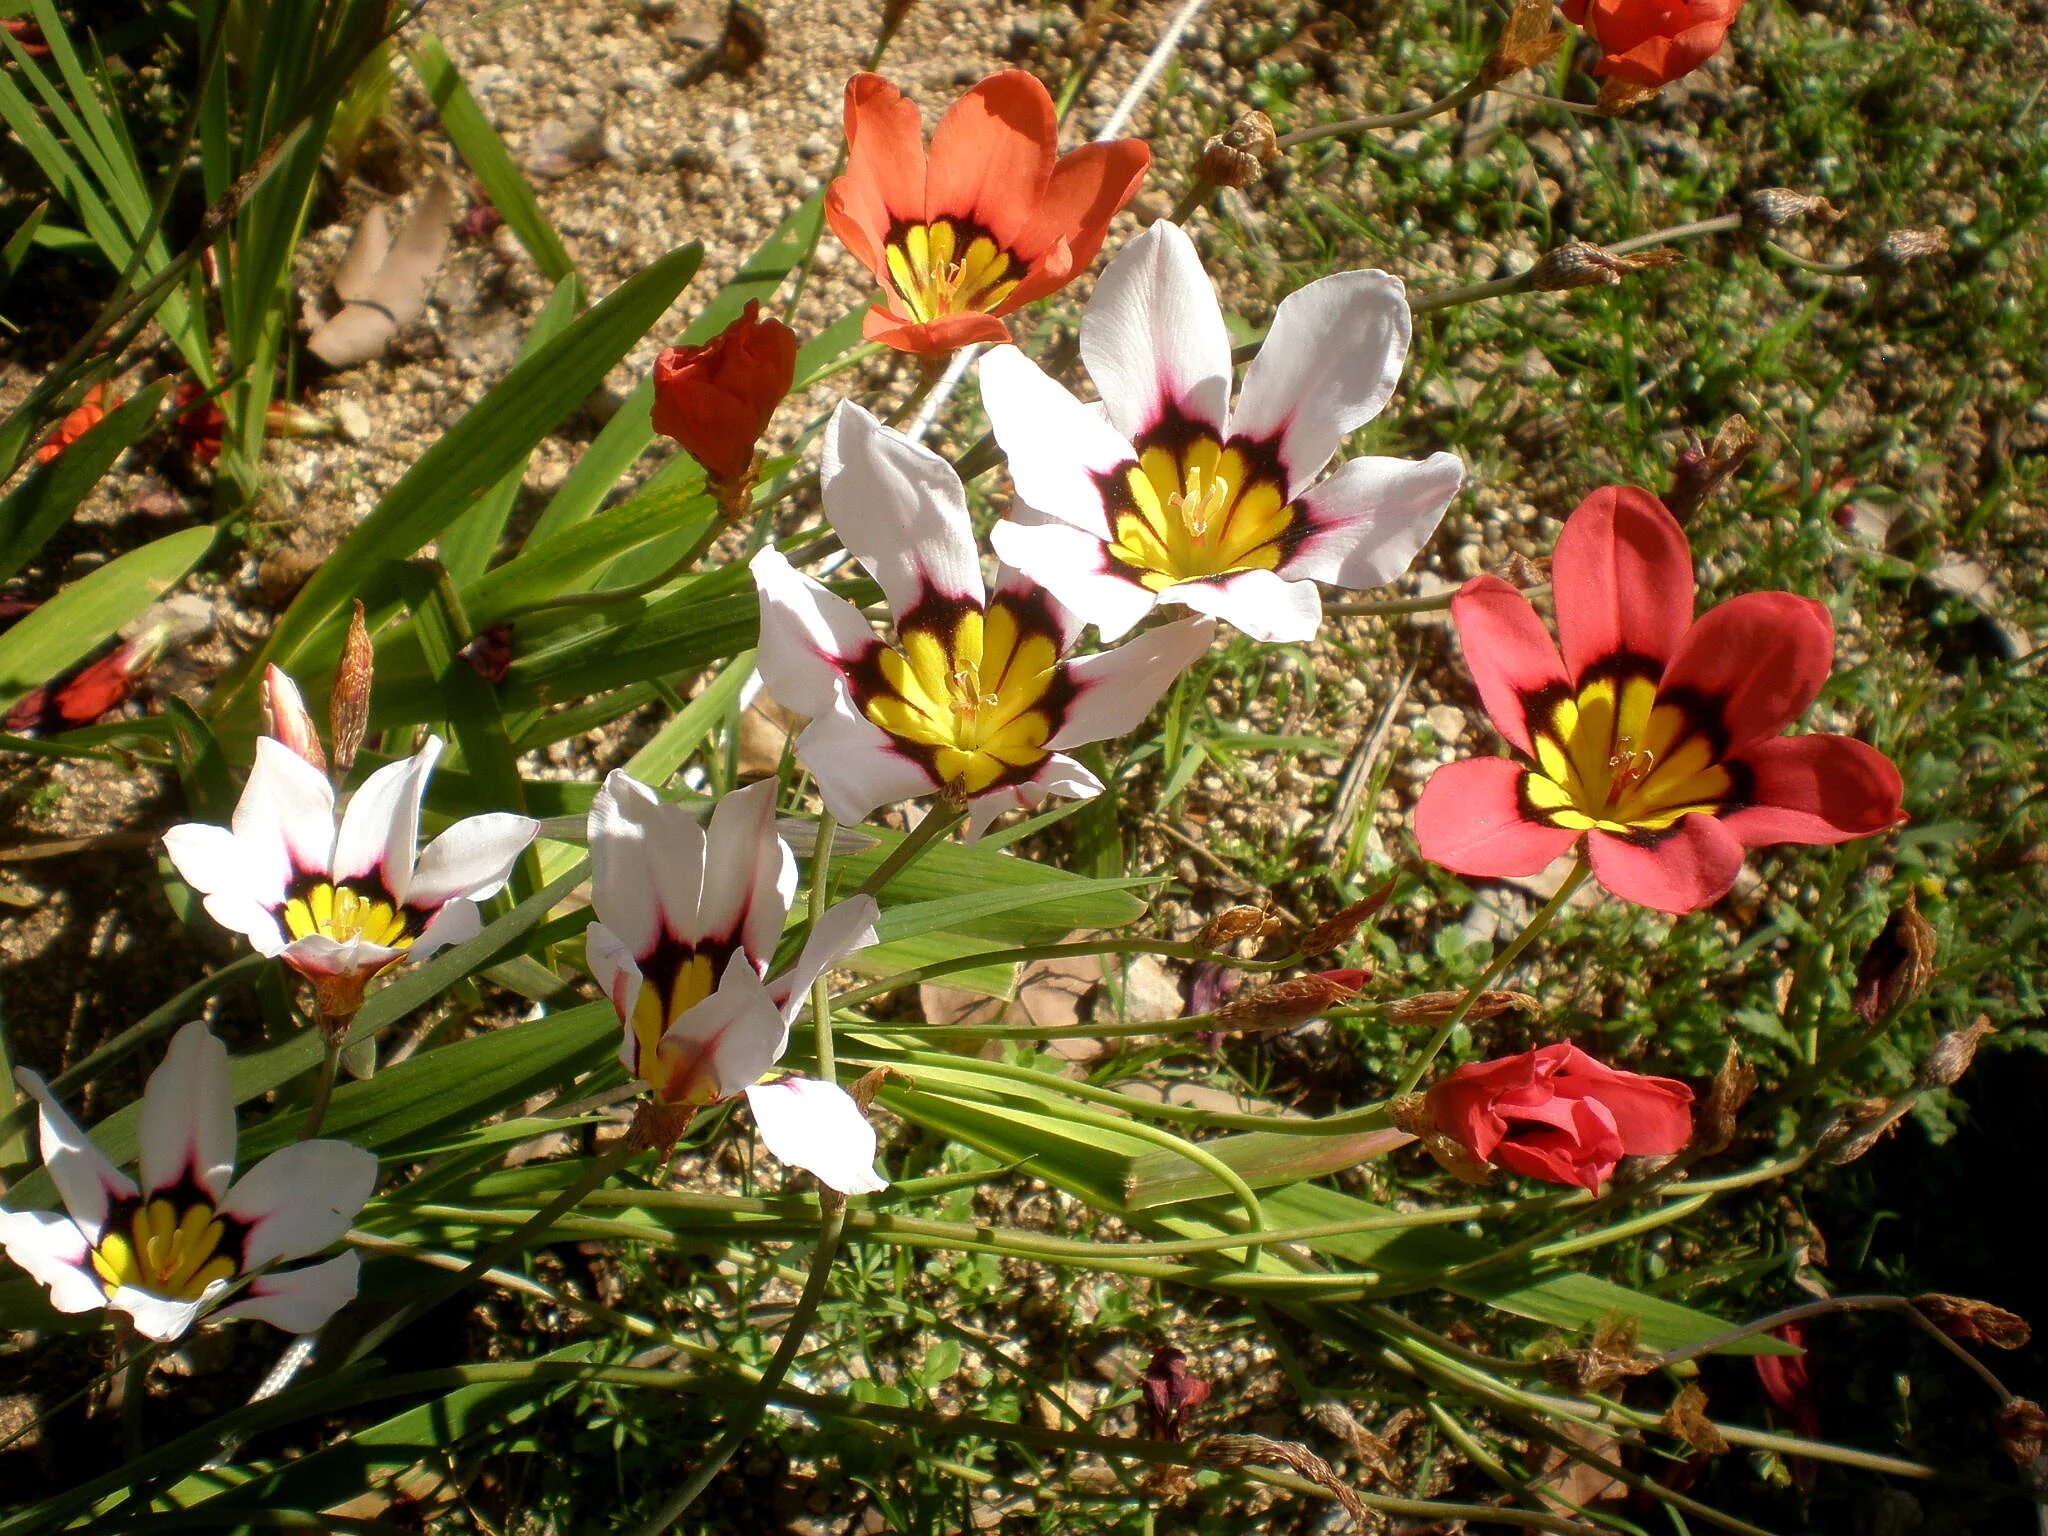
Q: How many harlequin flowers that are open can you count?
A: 7